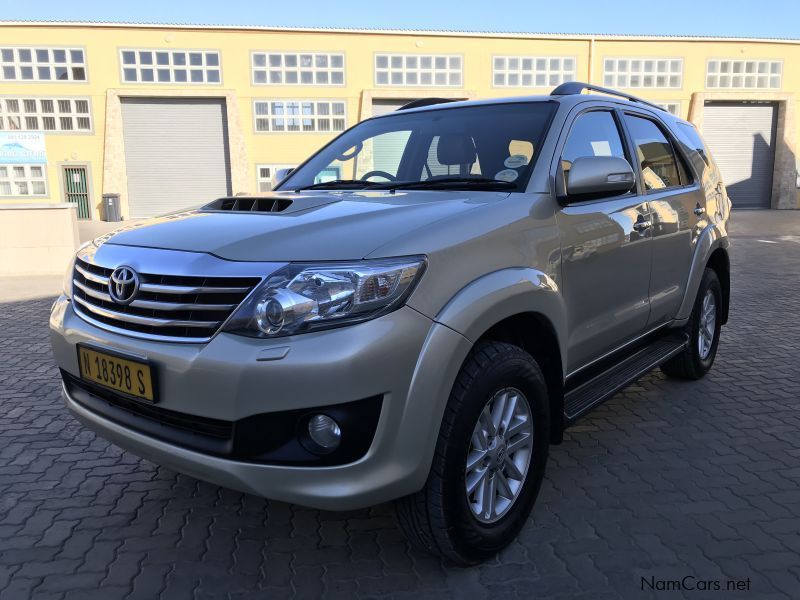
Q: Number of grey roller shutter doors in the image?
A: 3